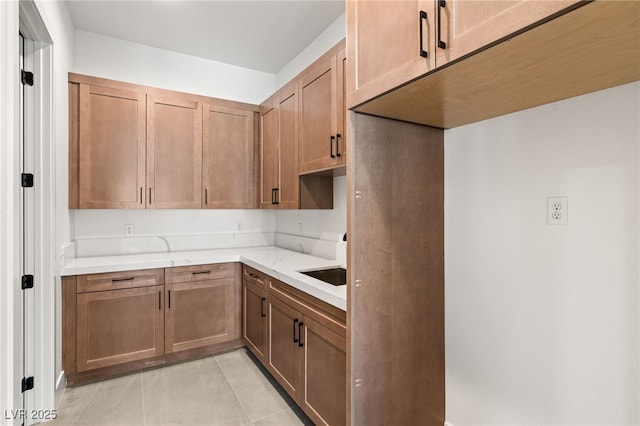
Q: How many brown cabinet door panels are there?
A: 14